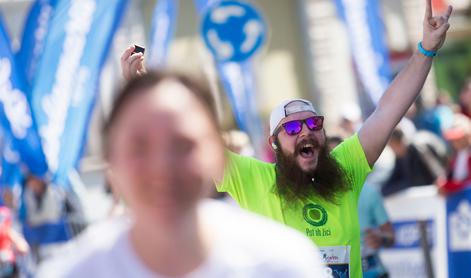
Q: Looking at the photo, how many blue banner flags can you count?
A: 6